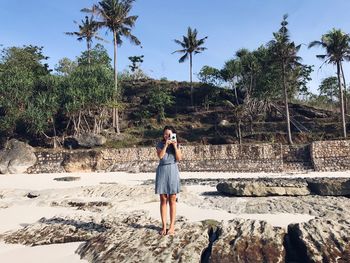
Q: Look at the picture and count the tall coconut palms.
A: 5